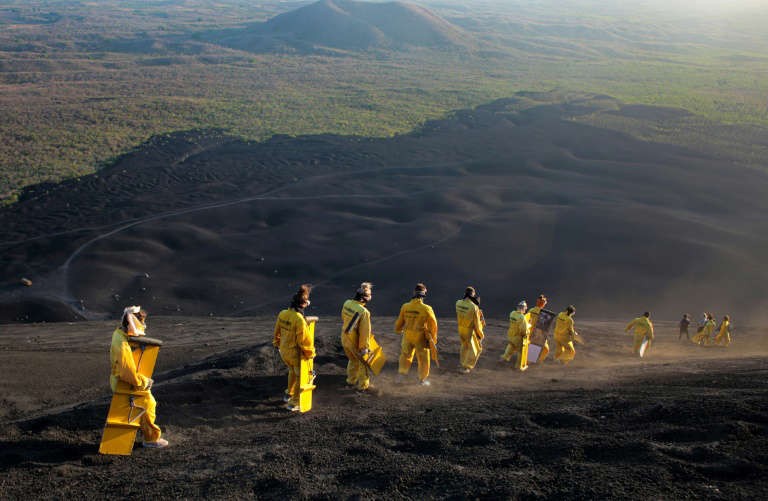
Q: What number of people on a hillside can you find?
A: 13